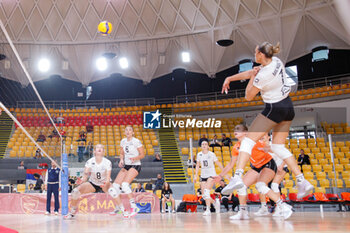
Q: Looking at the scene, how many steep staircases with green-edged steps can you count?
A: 2